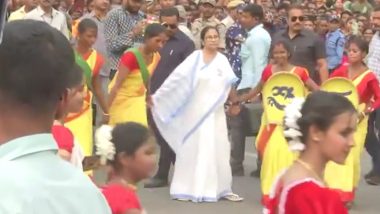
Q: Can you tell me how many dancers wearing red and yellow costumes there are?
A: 4